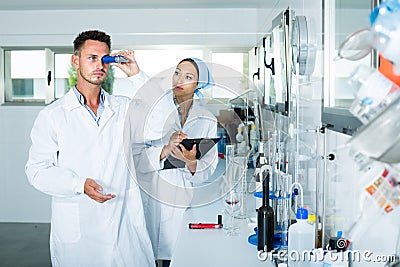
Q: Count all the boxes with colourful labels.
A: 1